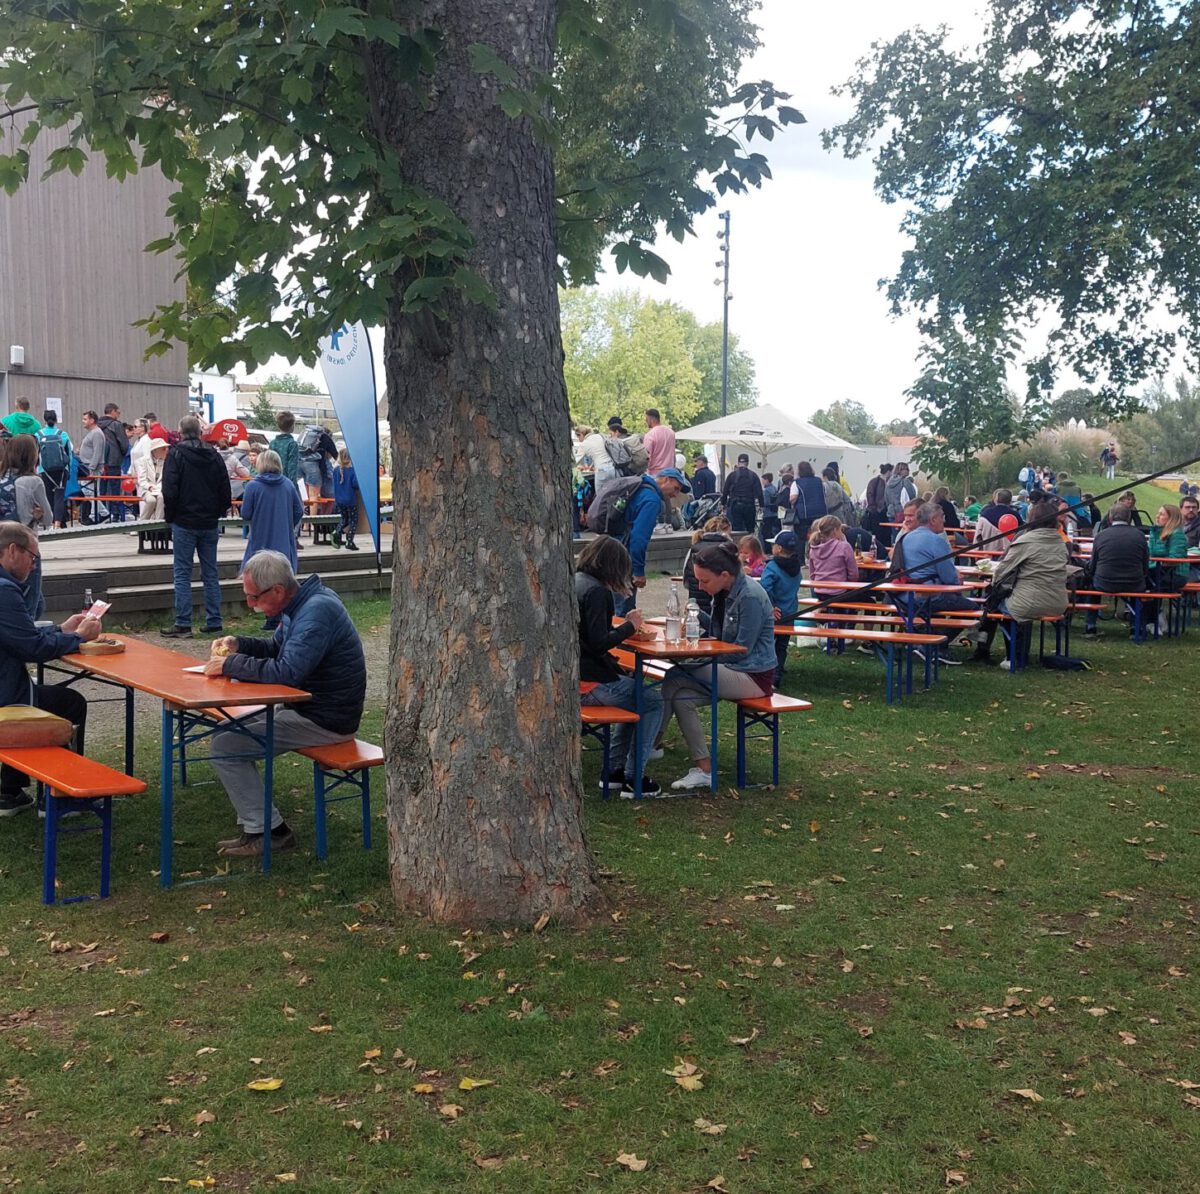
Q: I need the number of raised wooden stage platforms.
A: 1